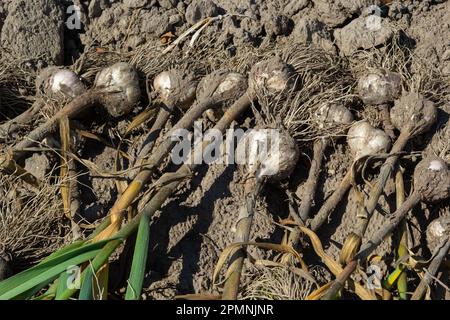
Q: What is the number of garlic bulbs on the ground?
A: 12